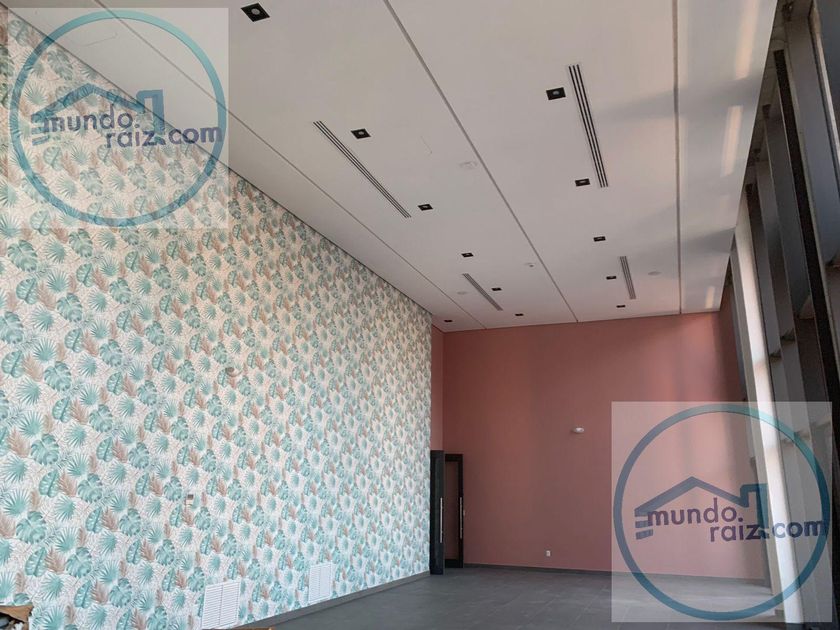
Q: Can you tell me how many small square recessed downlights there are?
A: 12